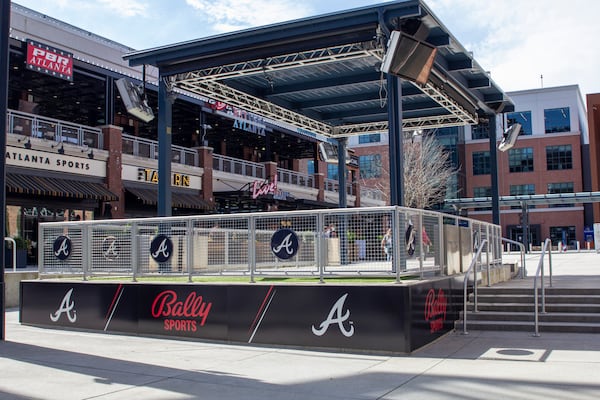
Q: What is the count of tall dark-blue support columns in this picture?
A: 4